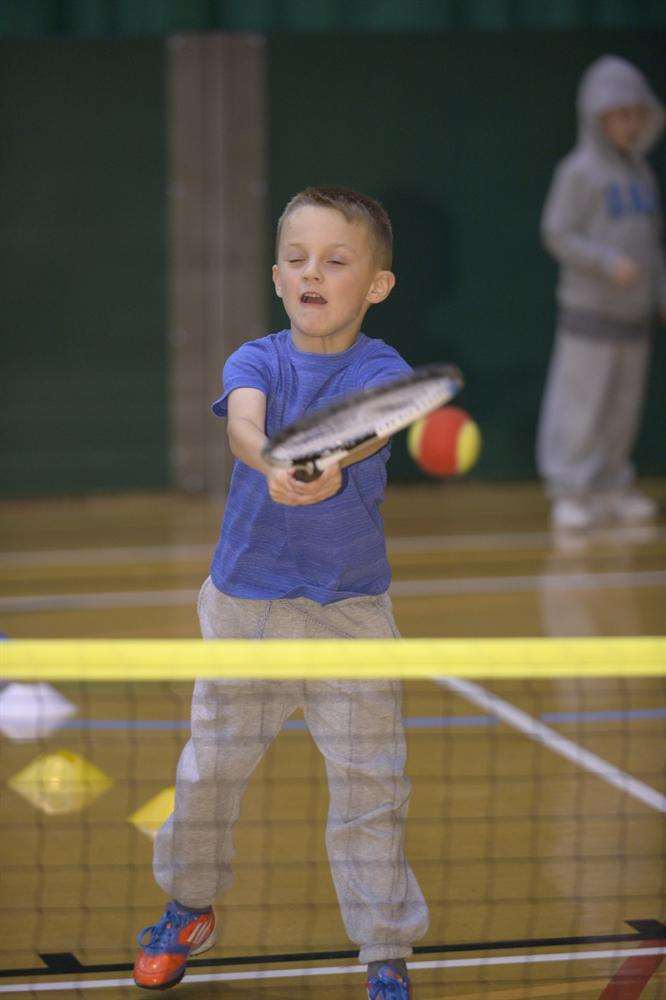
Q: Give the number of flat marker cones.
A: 3